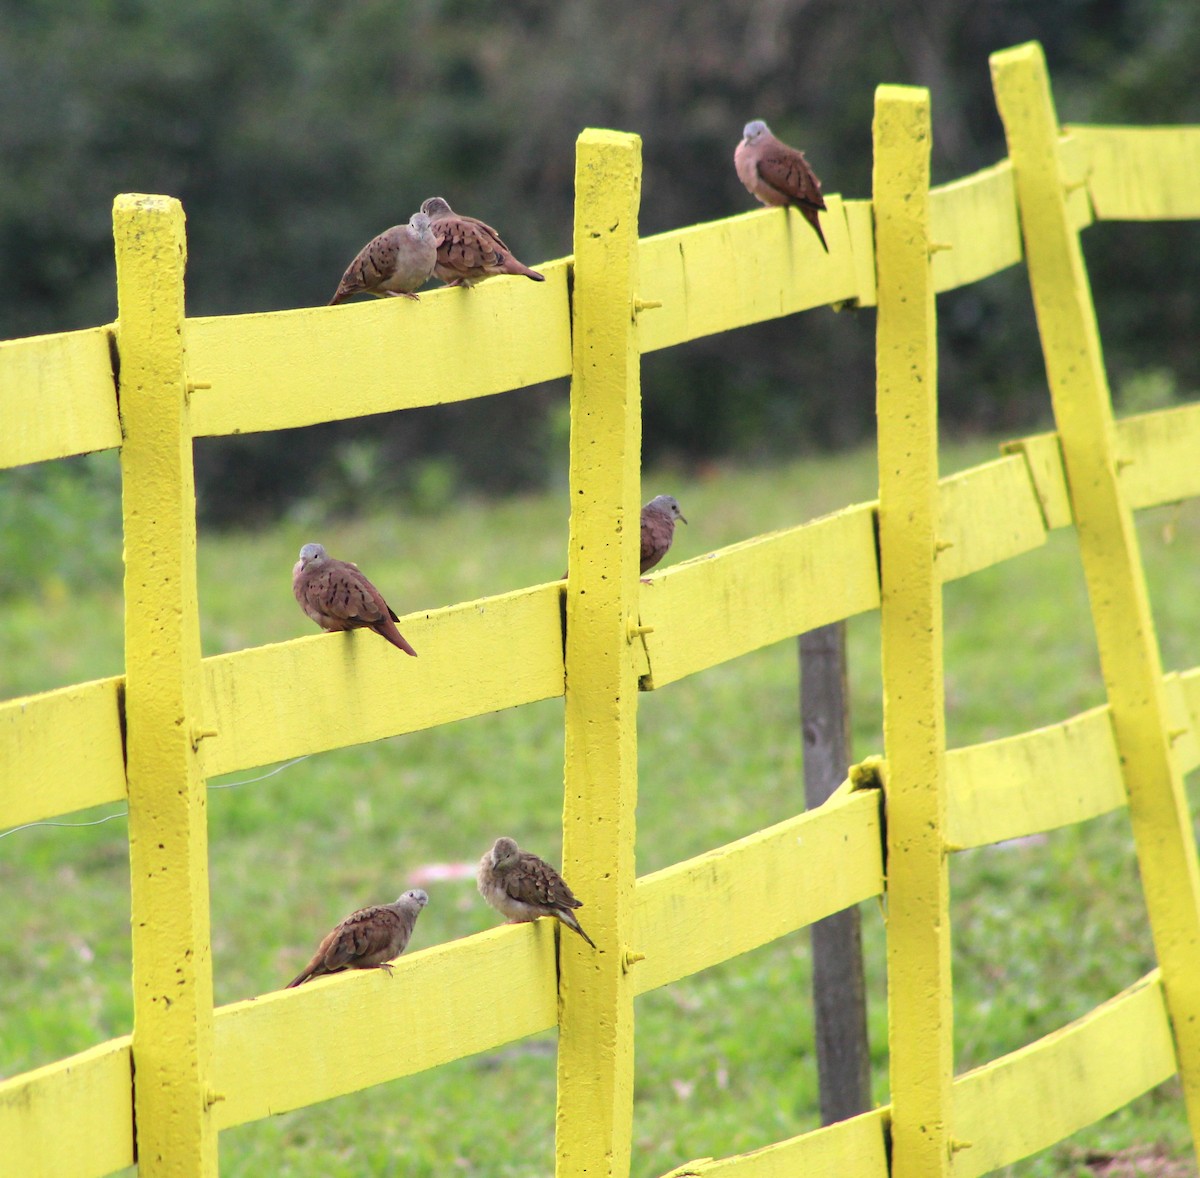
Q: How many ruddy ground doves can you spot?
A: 7